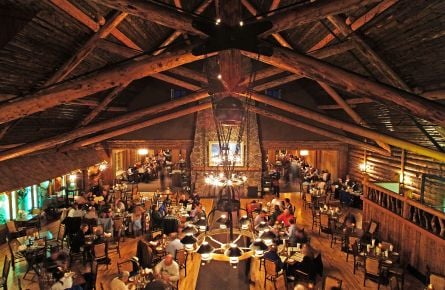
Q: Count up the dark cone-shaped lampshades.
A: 10